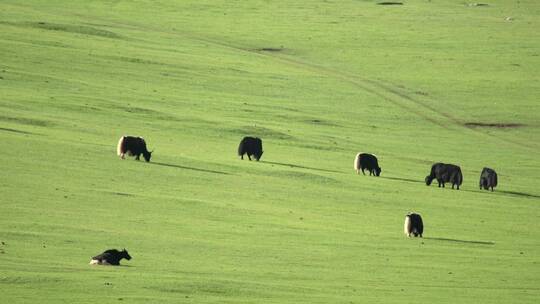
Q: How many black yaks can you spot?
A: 7